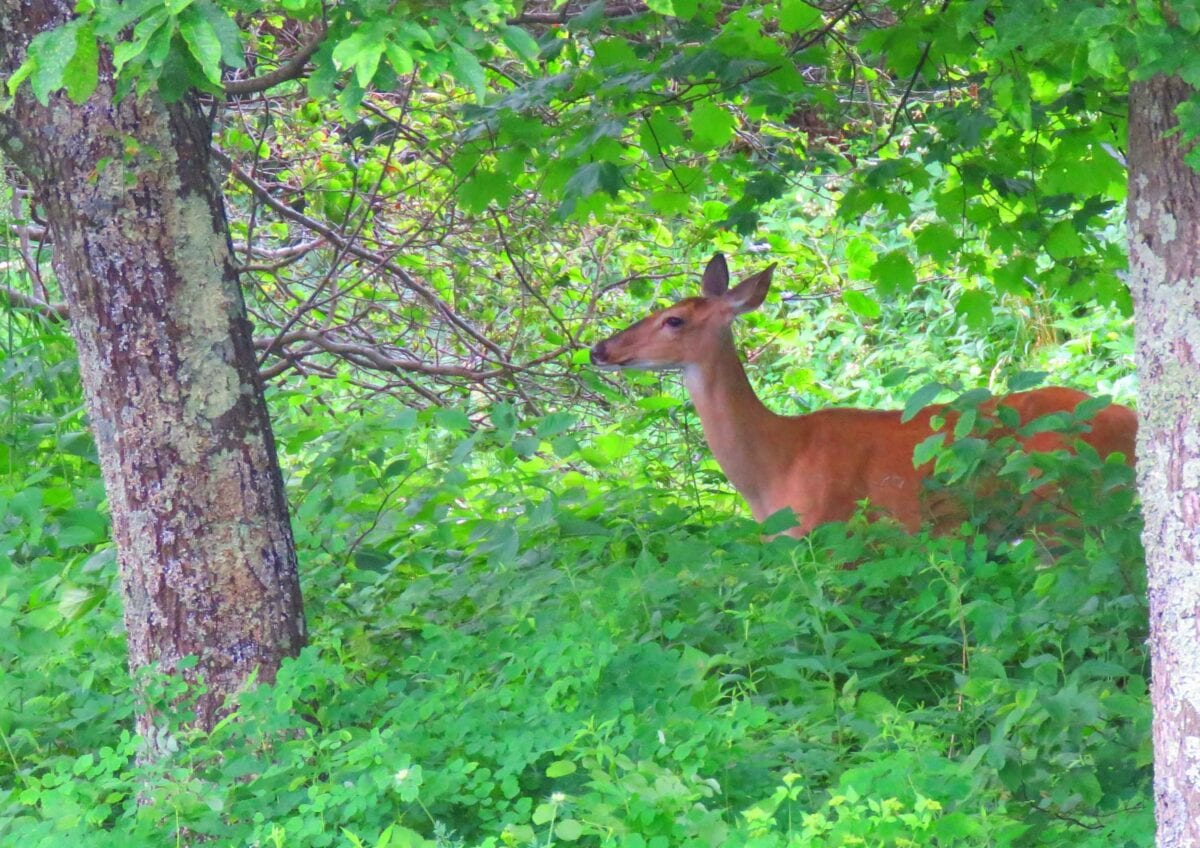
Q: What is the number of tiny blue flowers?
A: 0